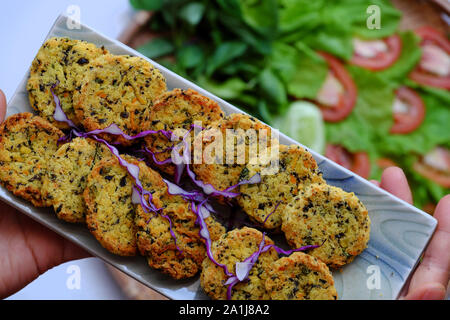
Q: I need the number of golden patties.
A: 12